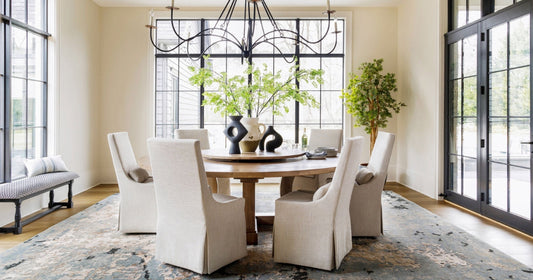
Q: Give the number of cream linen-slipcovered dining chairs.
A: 6